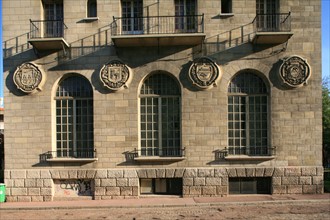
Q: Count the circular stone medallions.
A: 4